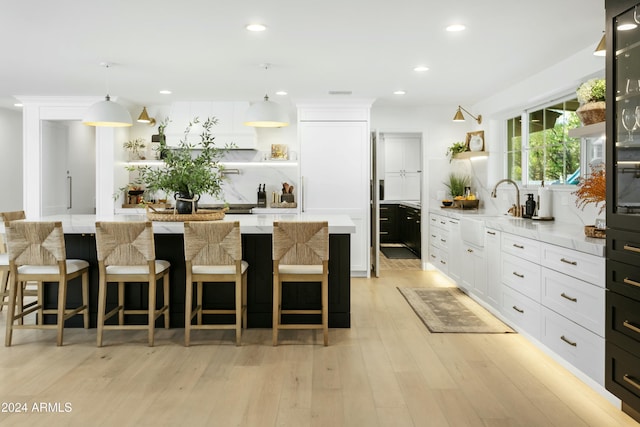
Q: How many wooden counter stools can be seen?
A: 5